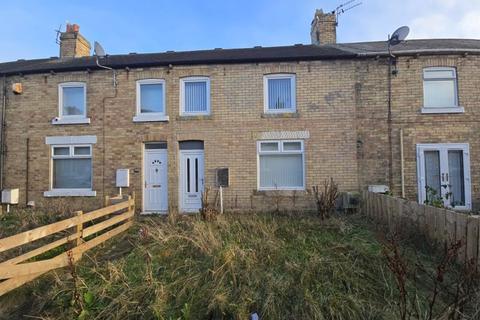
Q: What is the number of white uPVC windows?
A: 7